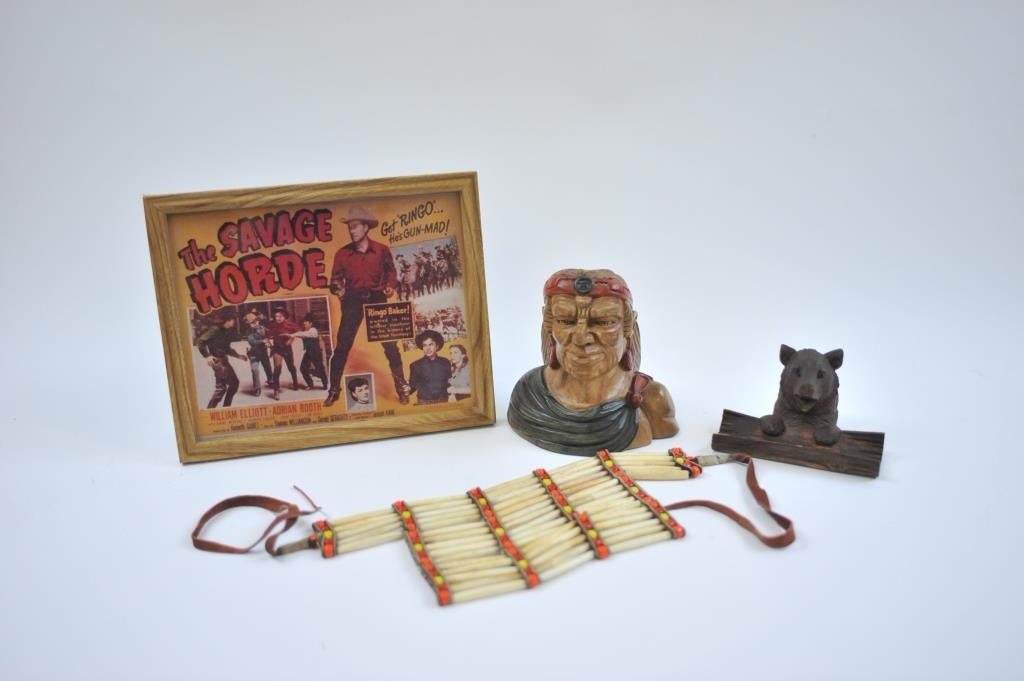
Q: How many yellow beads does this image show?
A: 14